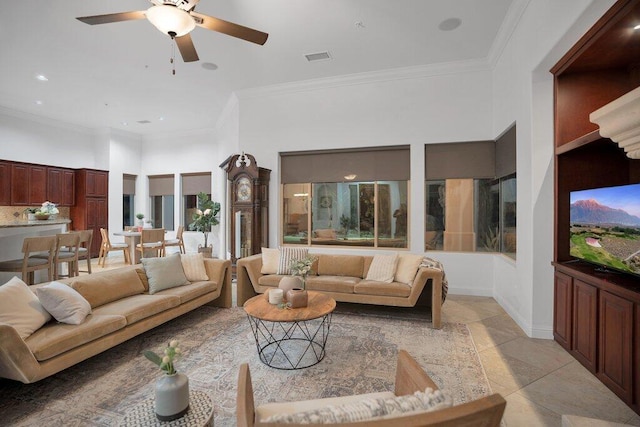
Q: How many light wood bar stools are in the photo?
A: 3